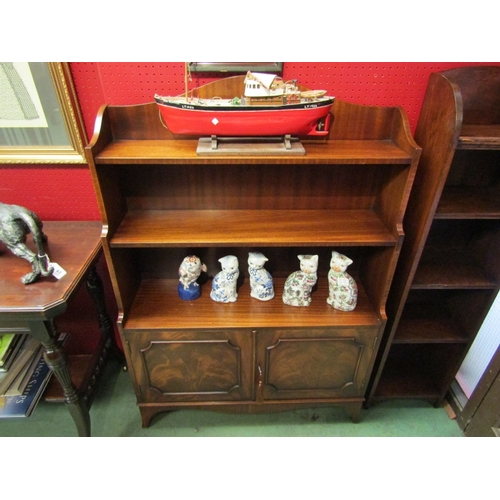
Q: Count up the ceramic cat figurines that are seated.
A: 4